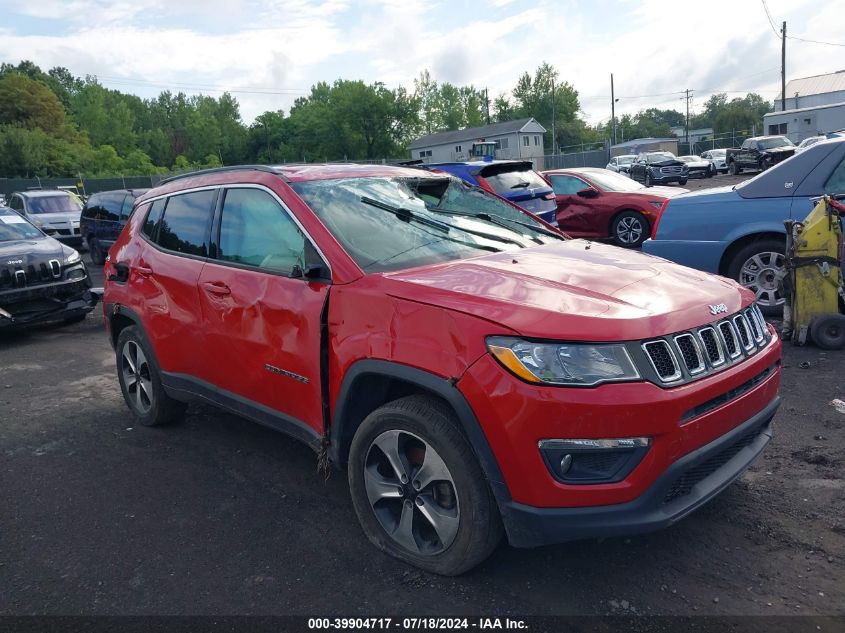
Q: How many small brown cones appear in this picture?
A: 0